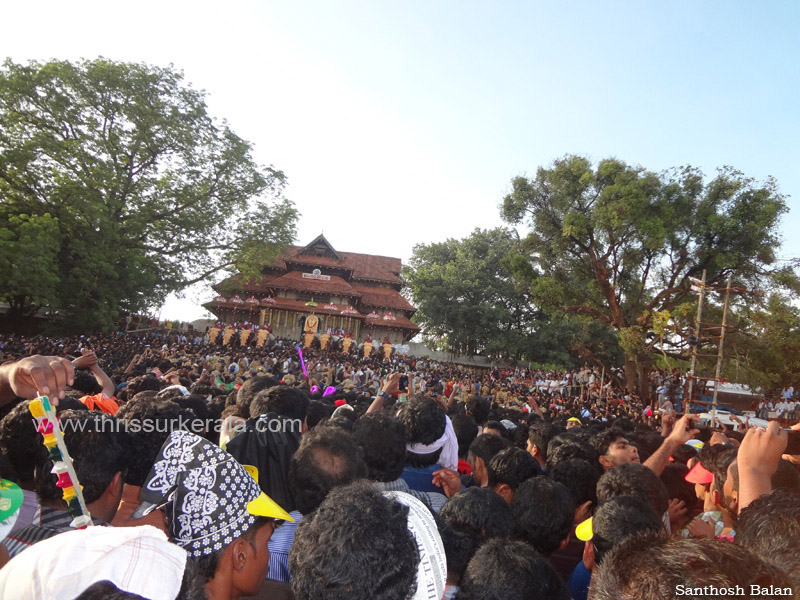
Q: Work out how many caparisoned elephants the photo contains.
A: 9